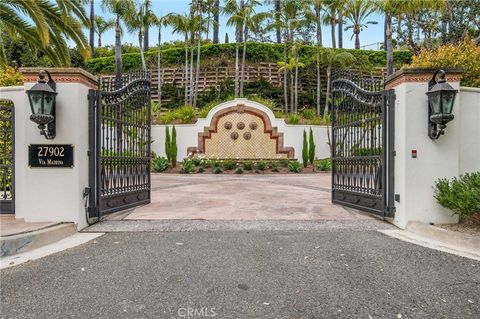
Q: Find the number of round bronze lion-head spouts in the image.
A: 5